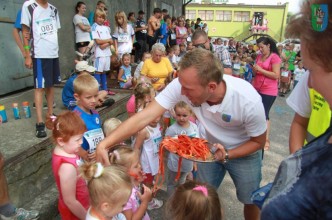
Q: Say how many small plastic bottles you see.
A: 3